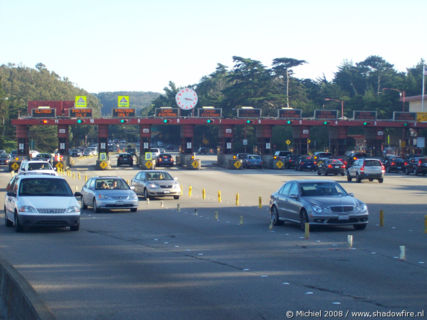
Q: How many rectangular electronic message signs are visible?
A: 10